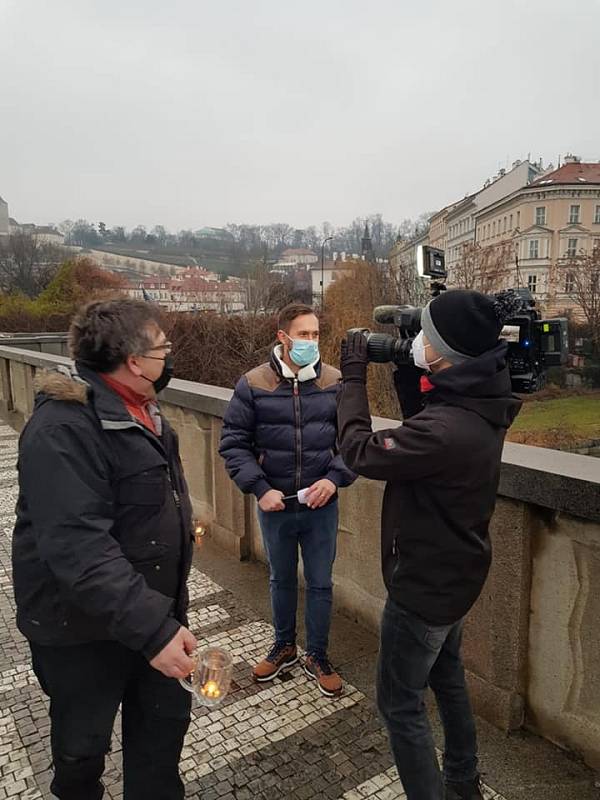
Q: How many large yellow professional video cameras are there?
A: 0